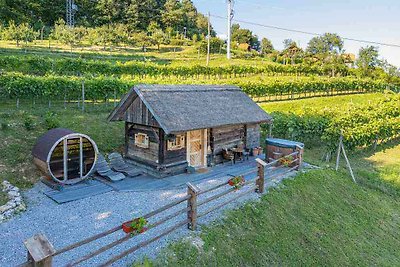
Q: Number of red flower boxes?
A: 3